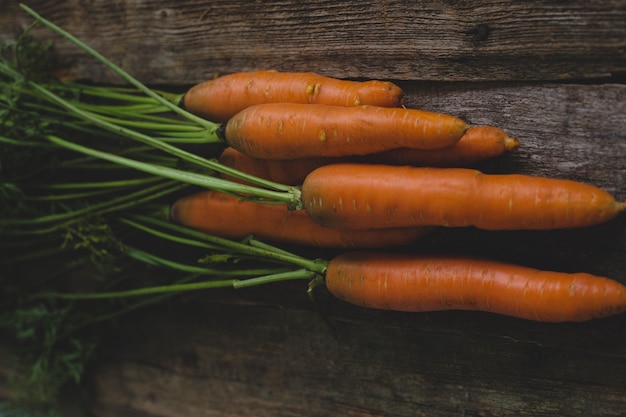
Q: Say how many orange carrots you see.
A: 6